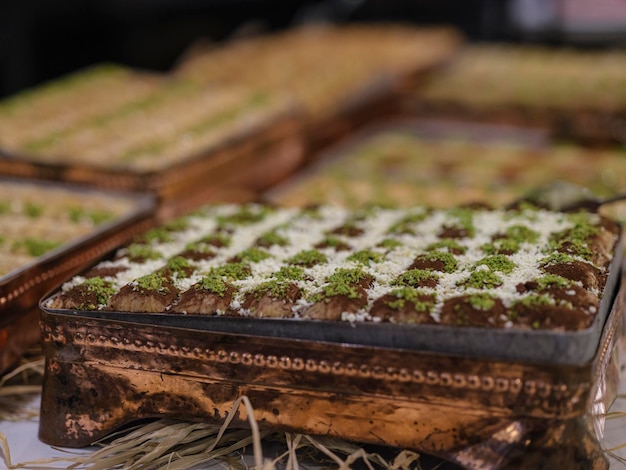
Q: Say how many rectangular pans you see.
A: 6